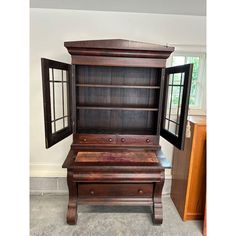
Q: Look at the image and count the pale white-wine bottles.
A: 0